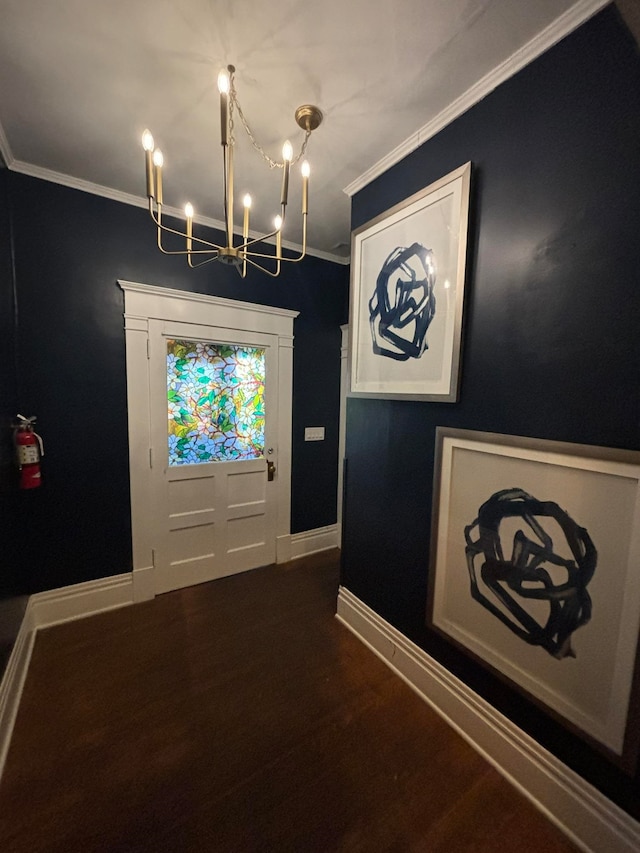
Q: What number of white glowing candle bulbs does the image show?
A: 8